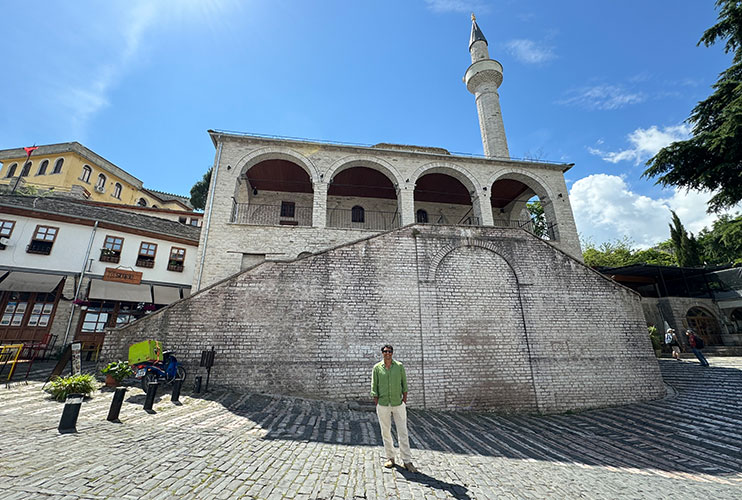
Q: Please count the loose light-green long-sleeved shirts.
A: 1